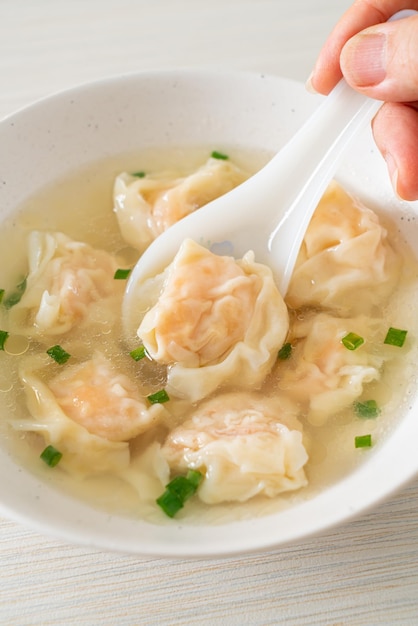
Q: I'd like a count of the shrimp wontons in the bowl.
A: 7